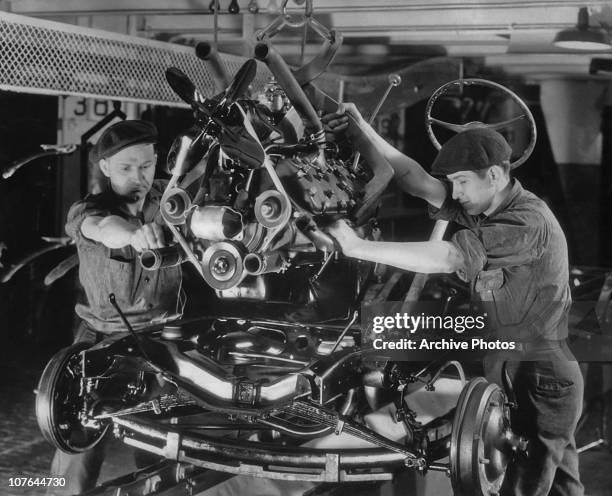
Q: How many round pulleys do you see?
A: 3